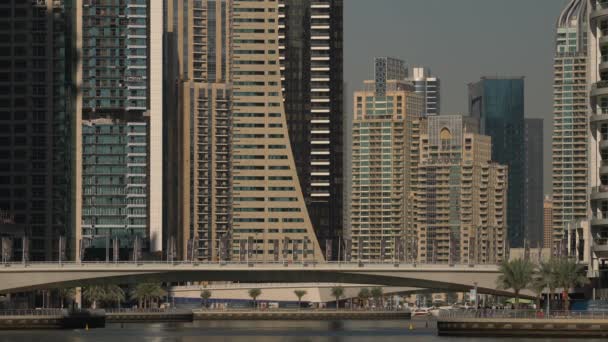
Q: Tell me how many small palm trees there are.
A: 6